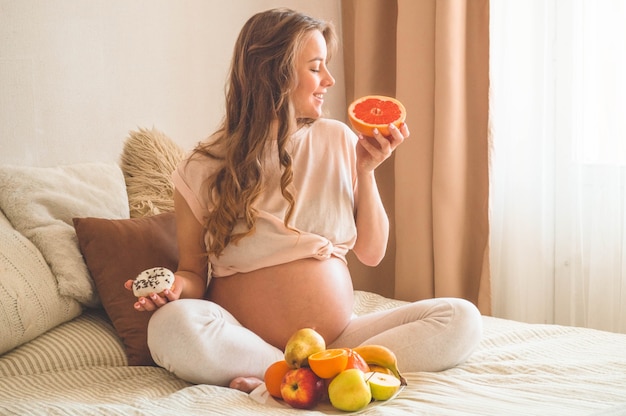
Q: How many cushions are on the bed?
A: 4